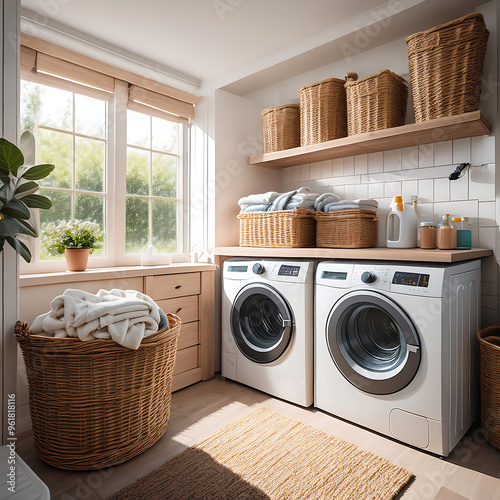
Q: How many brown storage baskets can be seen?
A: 8